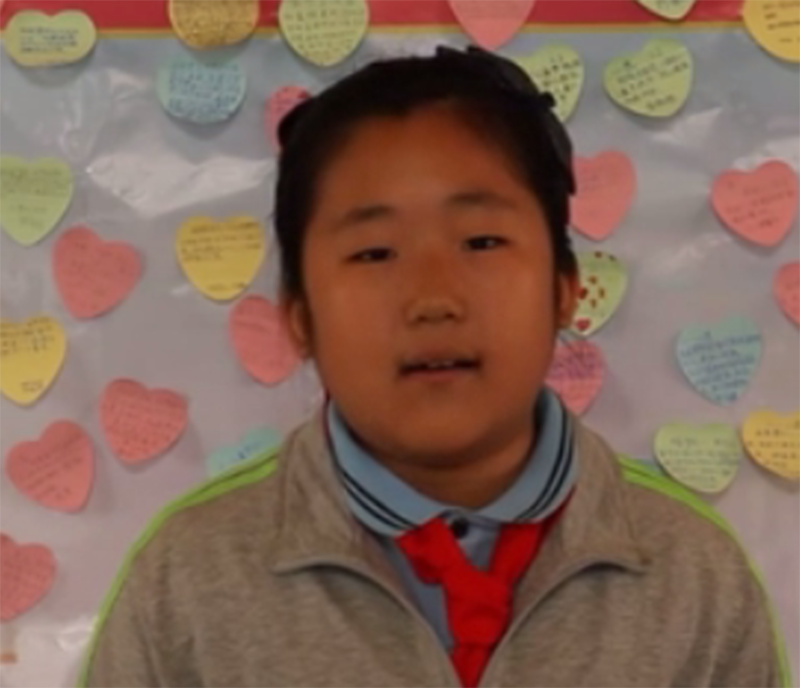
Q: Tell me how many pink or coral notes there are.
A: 11